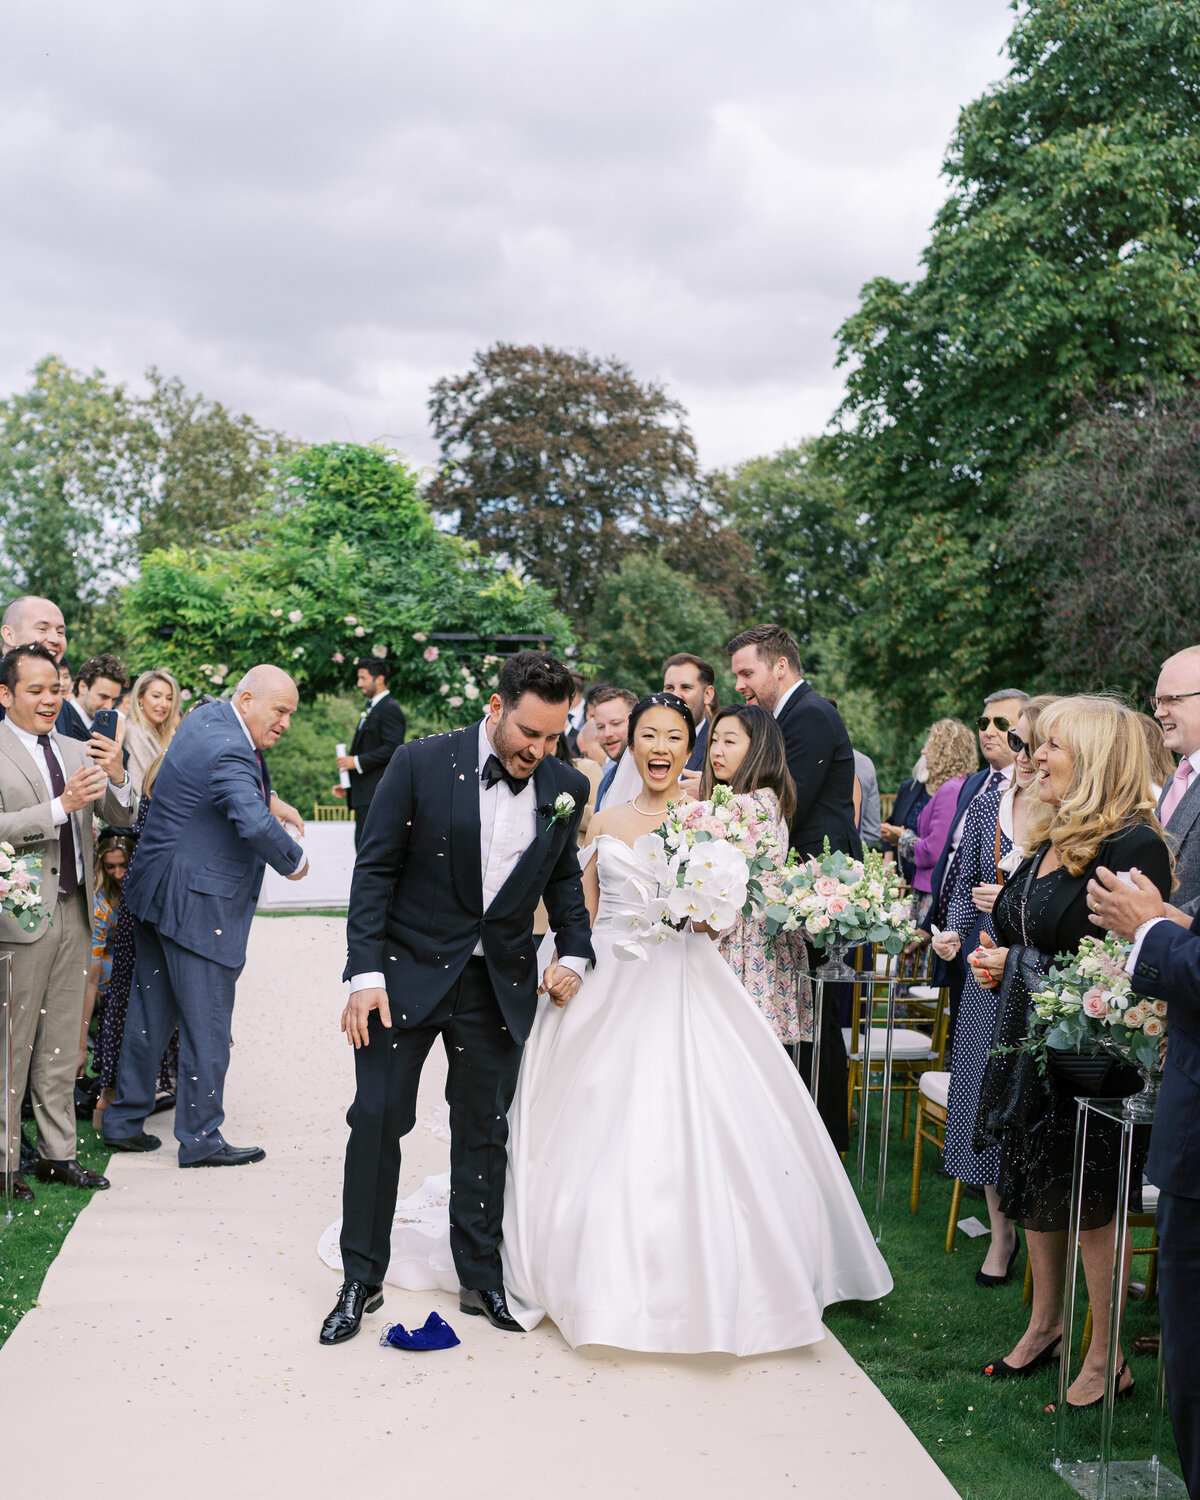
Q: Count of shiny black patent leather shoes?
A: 2